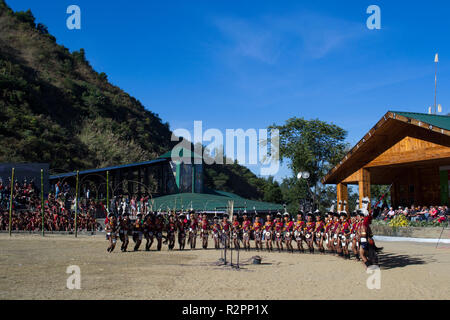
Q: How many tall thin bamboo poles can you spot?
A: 4